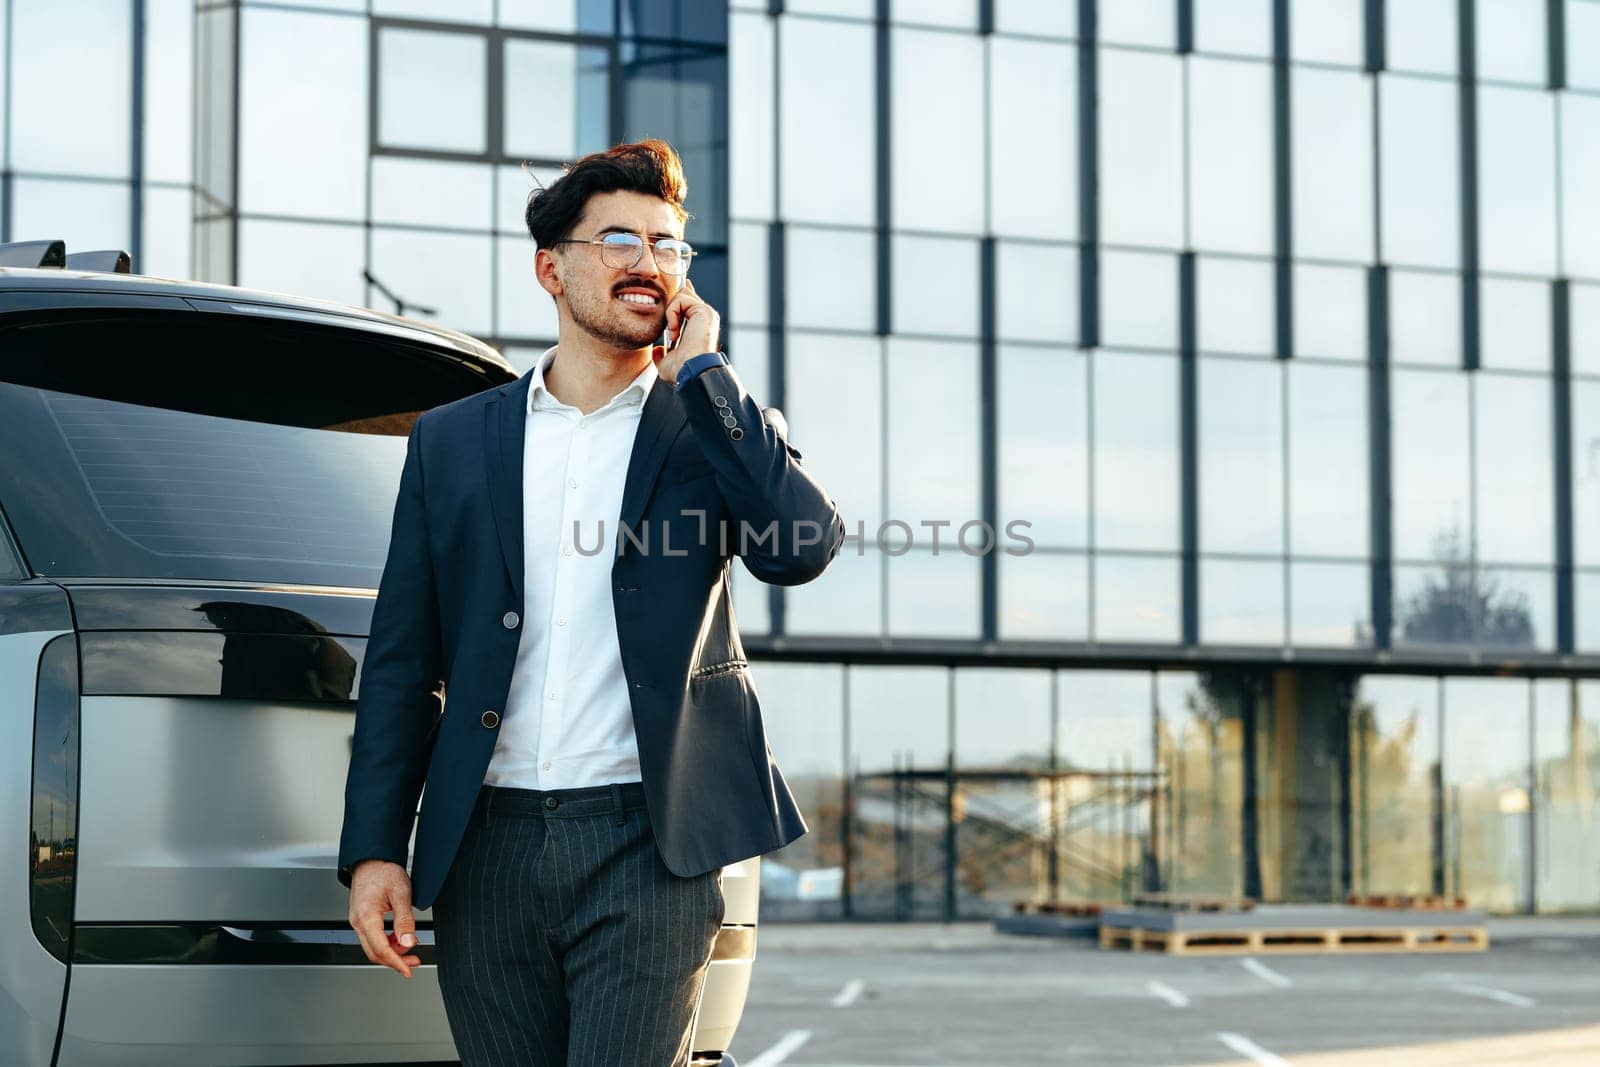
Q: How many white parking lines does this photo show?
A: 6